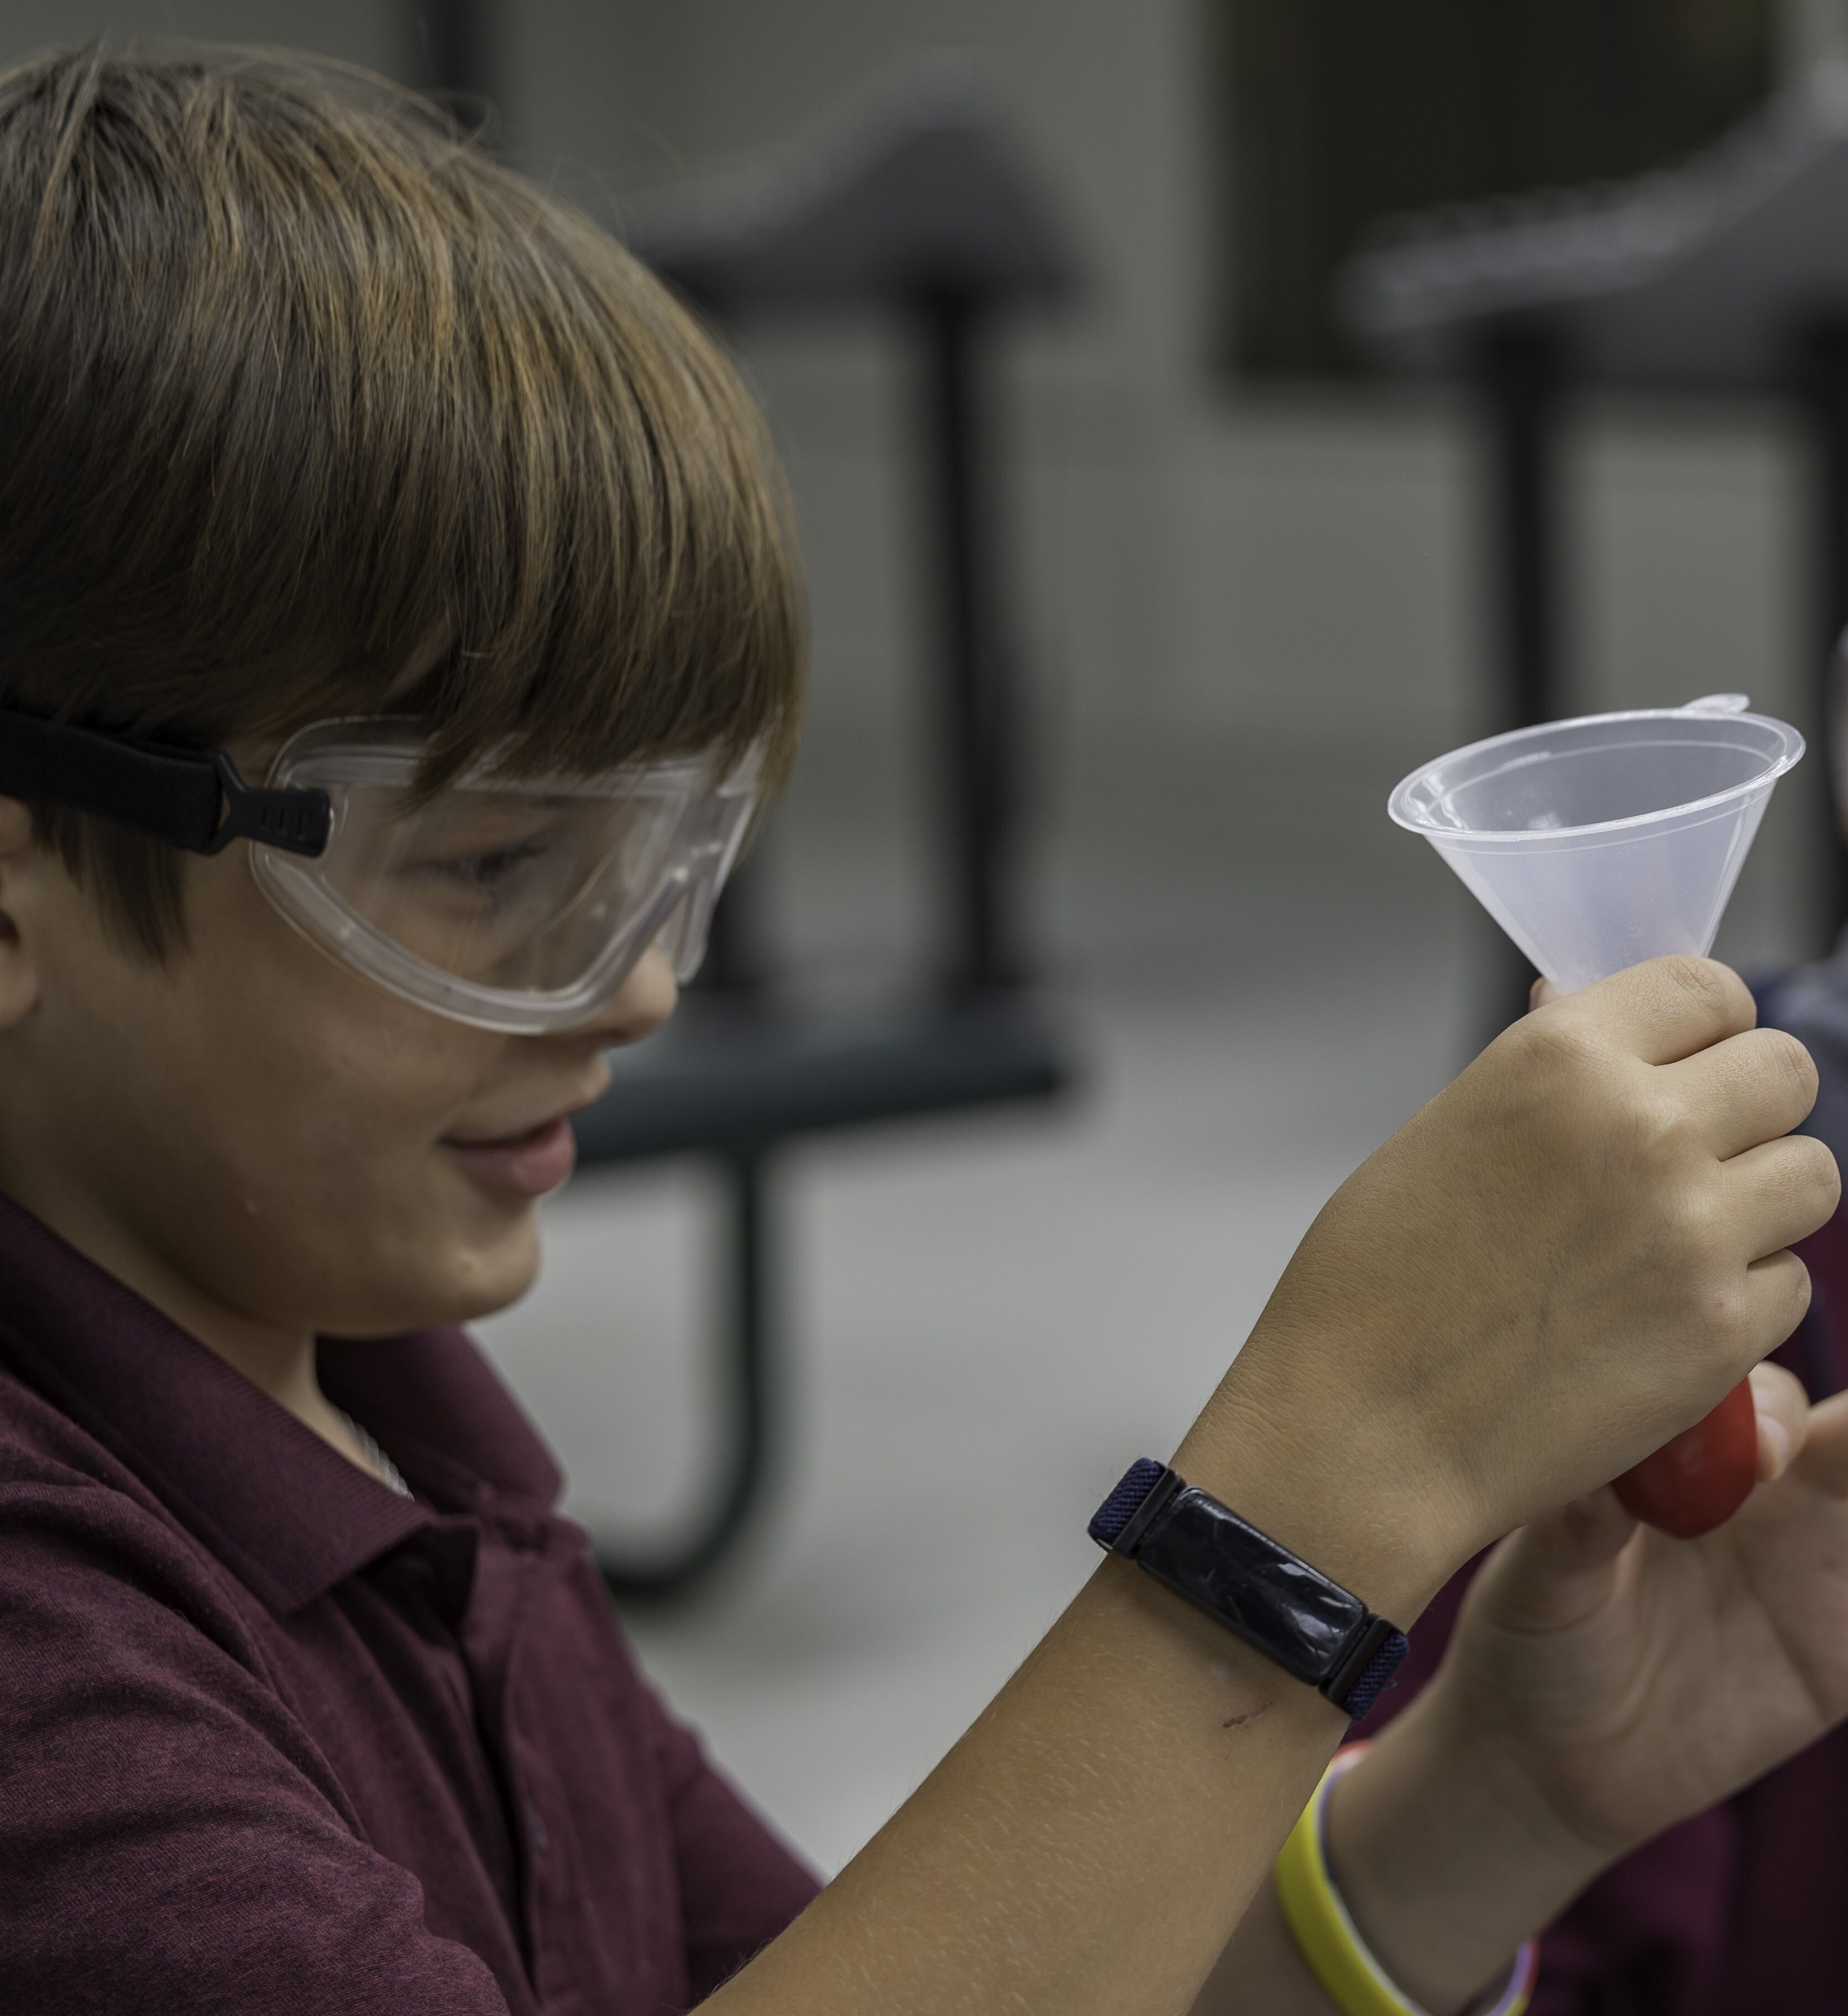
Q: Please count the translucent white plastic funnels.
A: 1